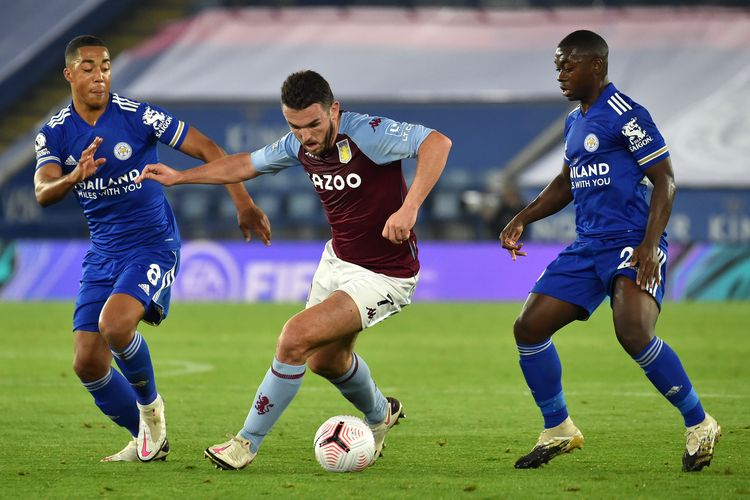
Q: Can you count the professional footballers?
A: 3